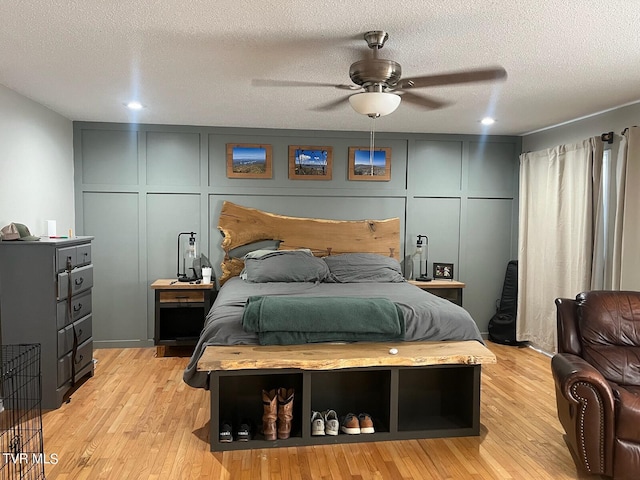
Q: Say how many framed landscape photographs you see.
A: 3